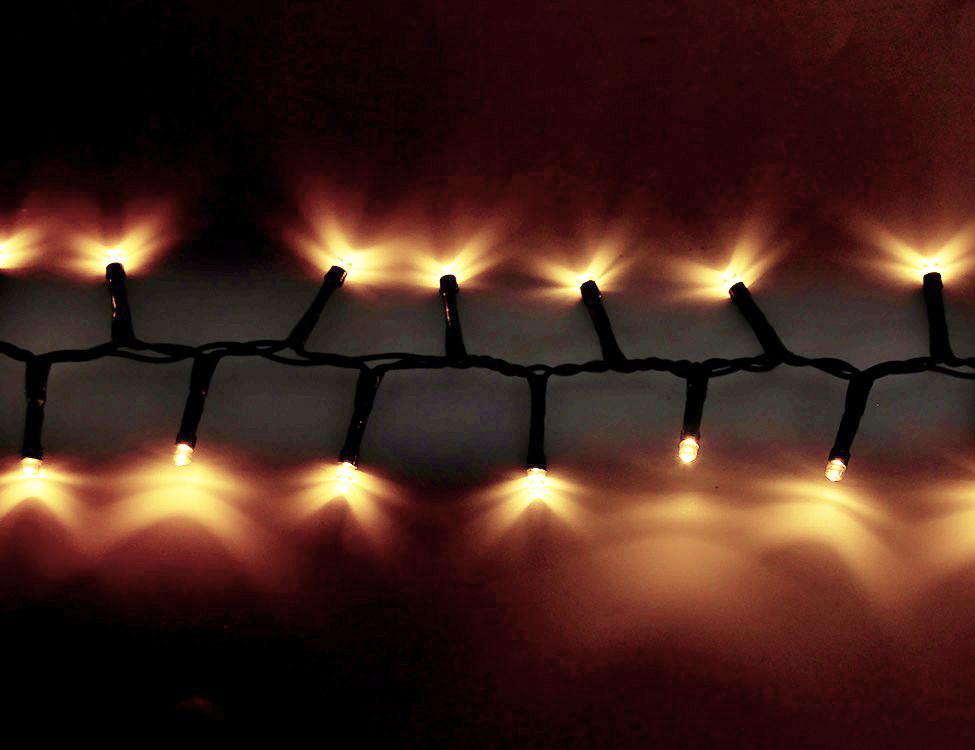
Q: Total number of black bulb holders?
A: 12